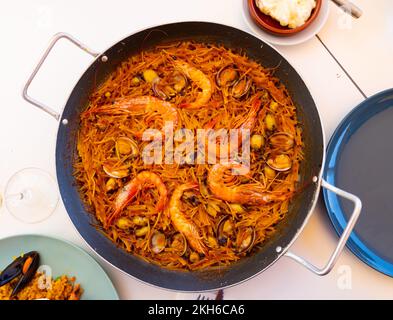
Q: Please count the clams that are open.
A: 6